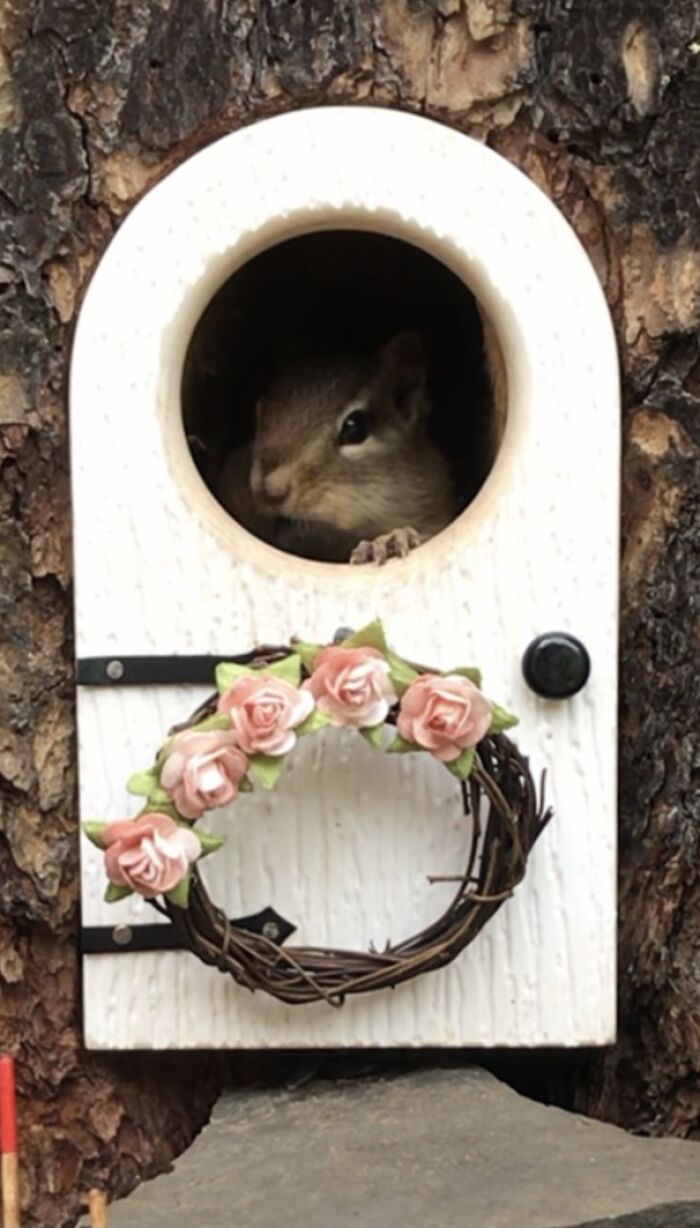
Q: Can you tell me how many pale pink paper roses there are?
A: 5